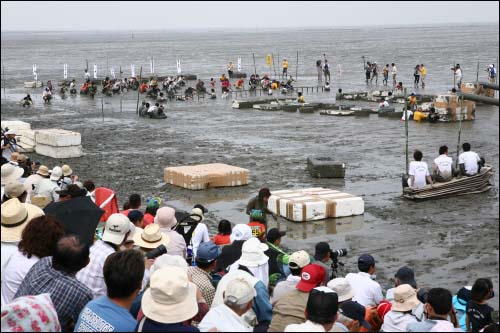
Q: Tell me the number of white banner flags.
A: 8